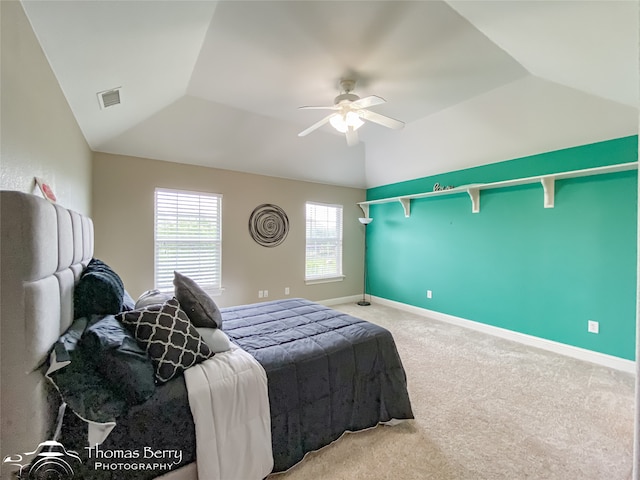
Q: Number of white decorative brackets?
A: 4